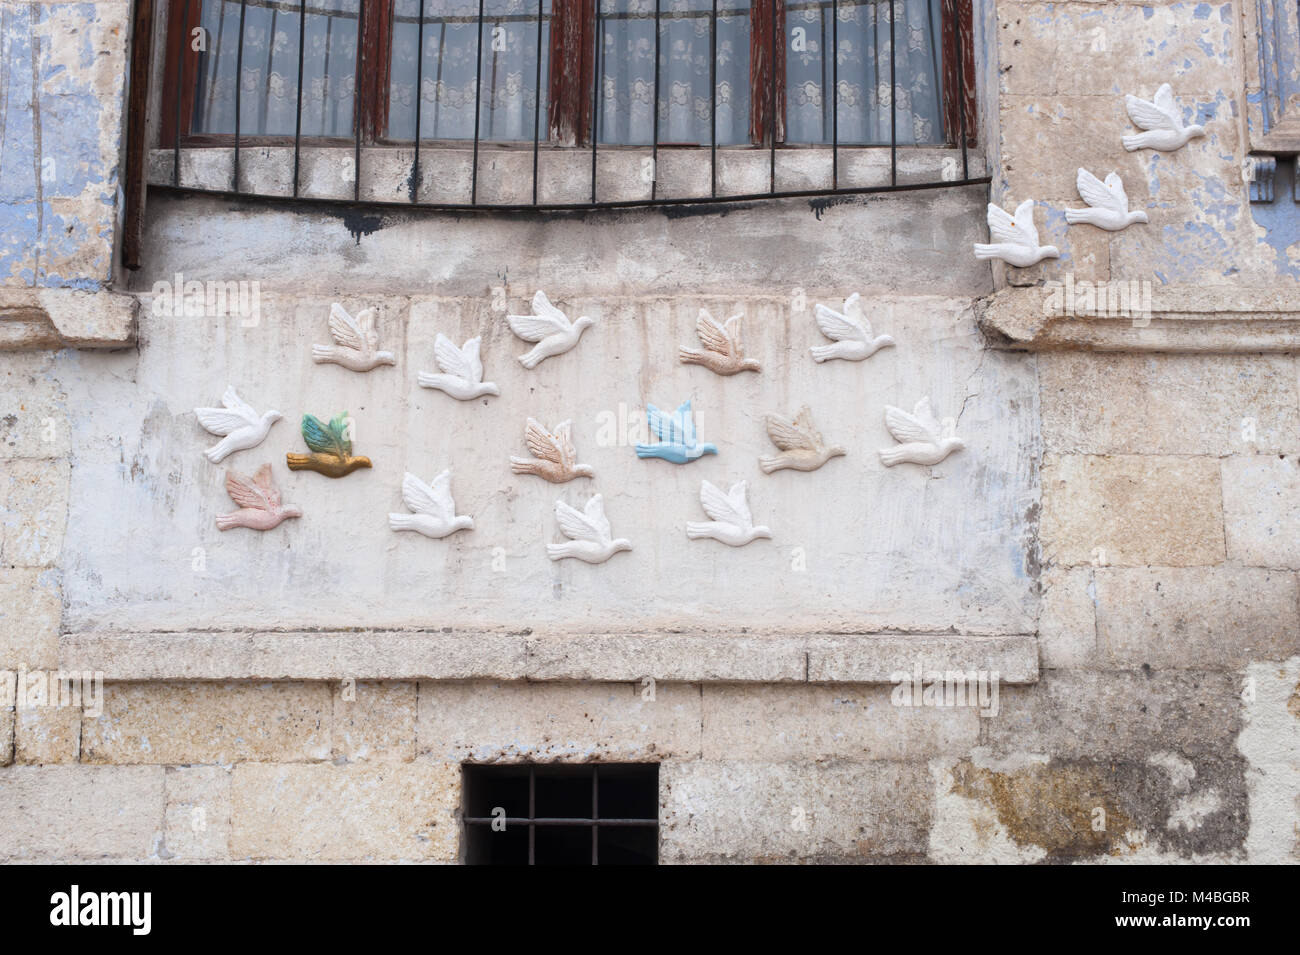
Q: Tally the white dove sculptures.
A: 11